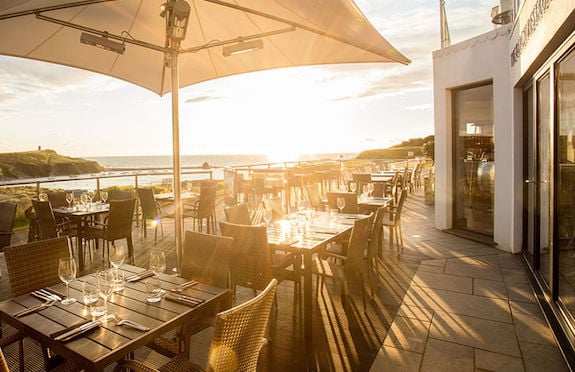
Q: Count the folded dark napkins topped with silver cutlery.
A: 4